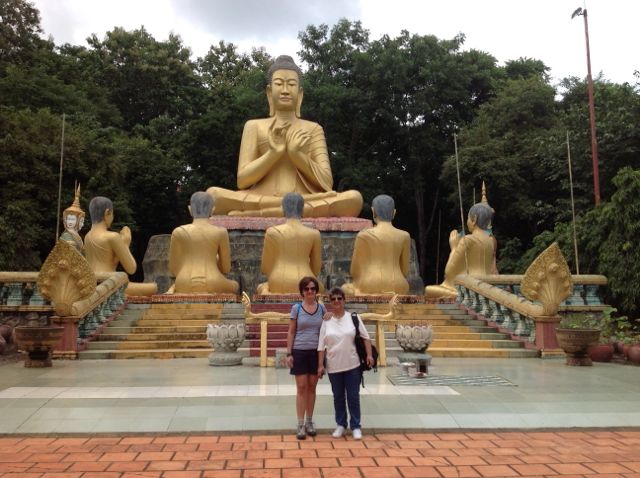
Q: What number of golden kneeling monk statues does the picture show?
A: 5